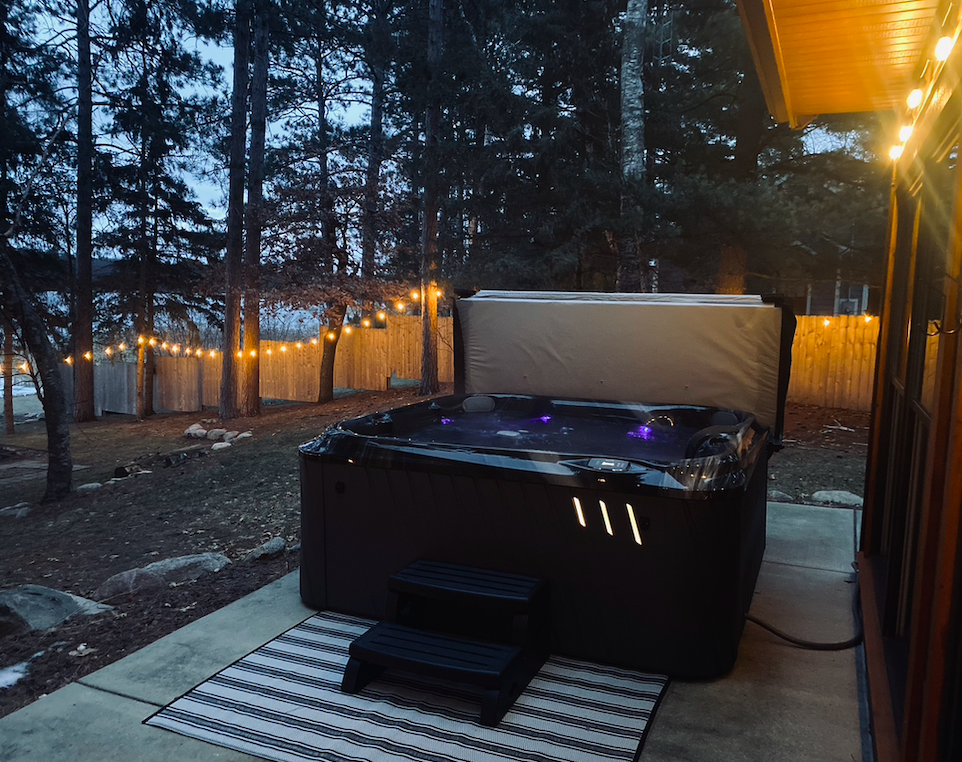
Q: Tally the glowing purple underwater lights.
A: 3